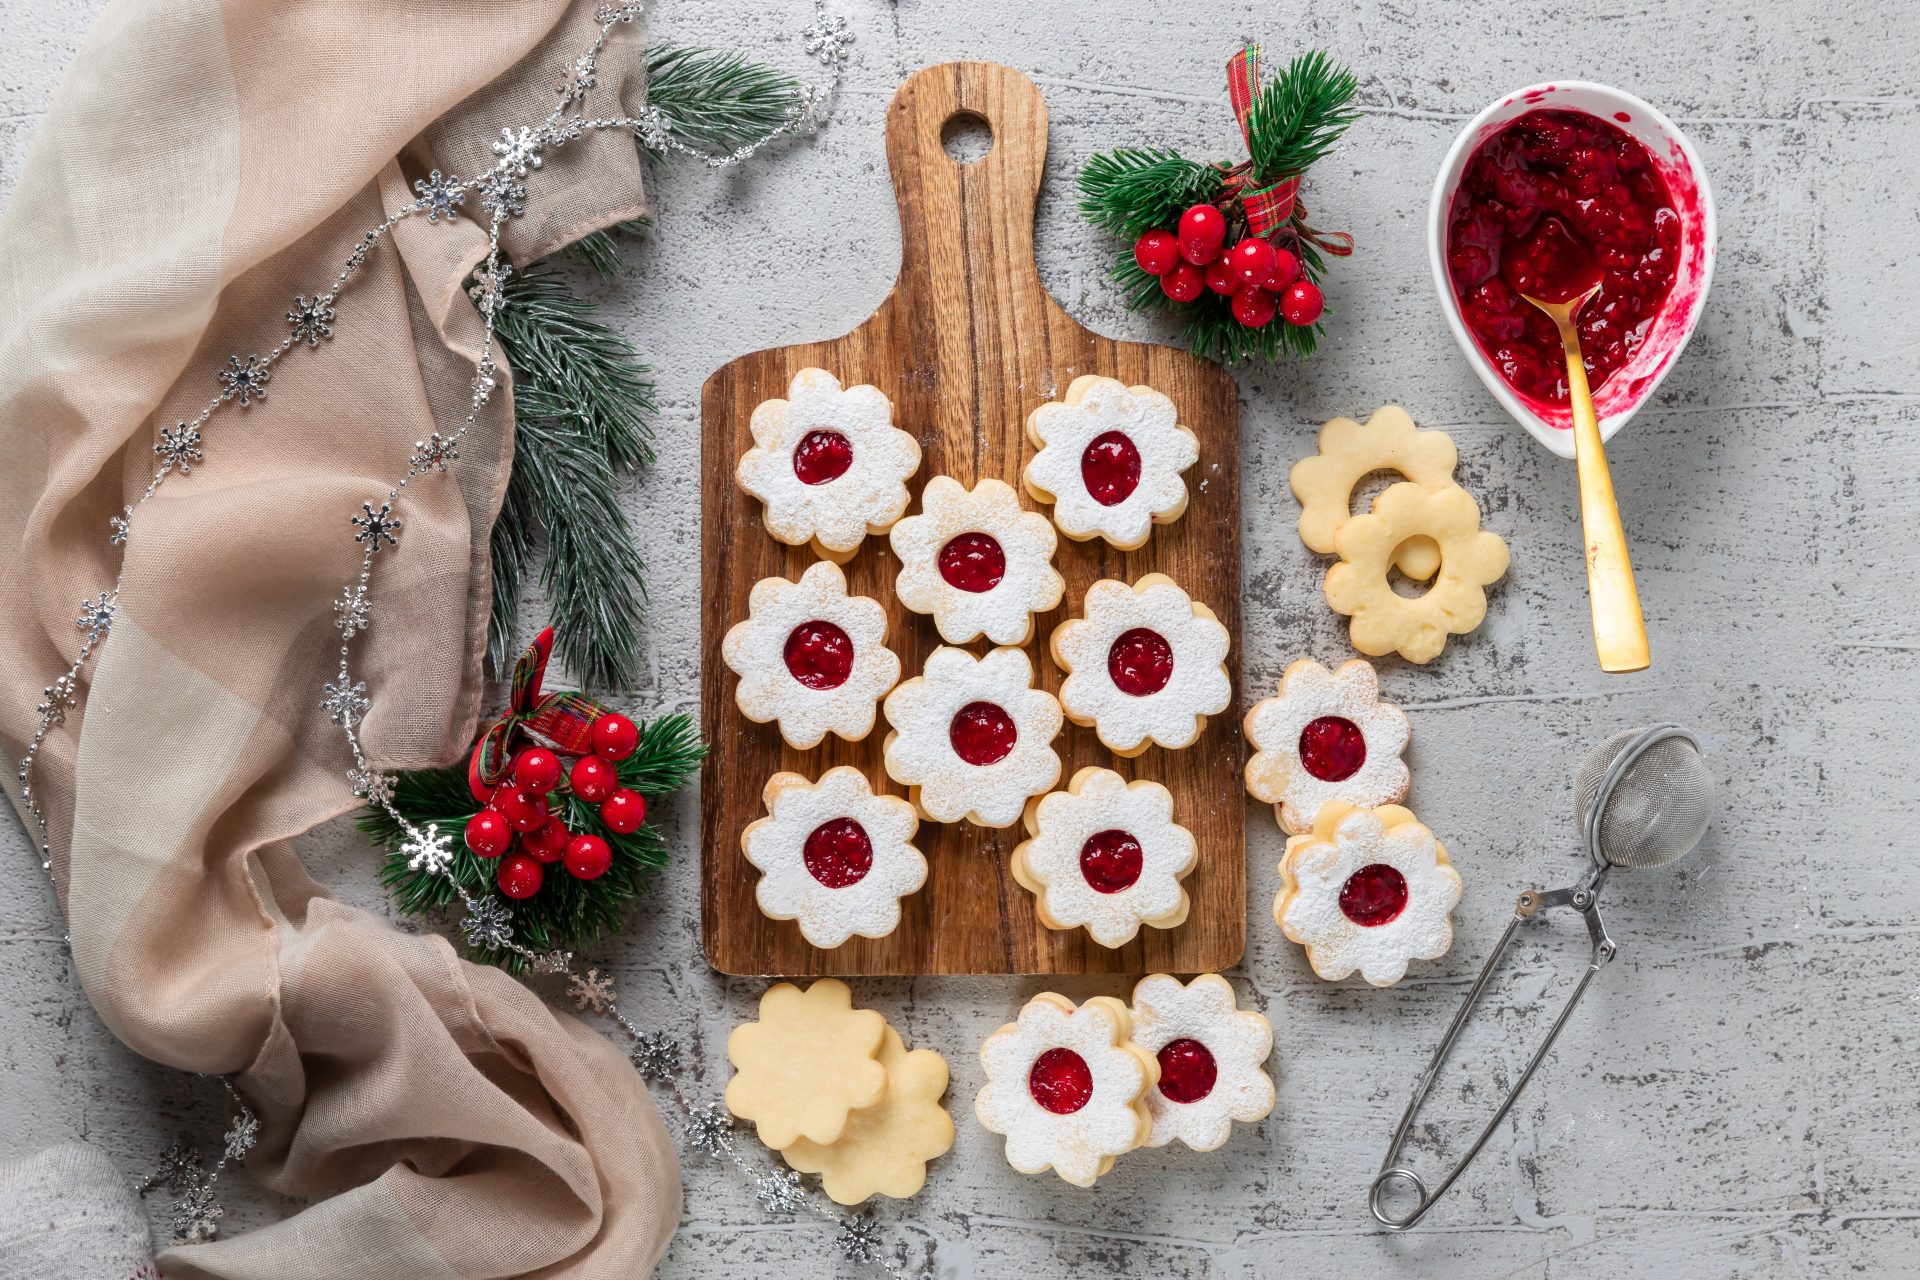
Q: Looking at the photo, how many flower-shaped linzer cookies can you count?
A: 12